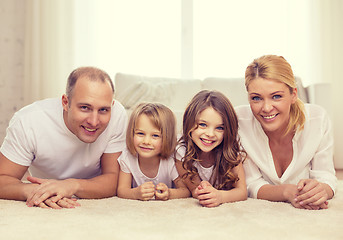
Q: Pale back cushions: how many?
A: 2